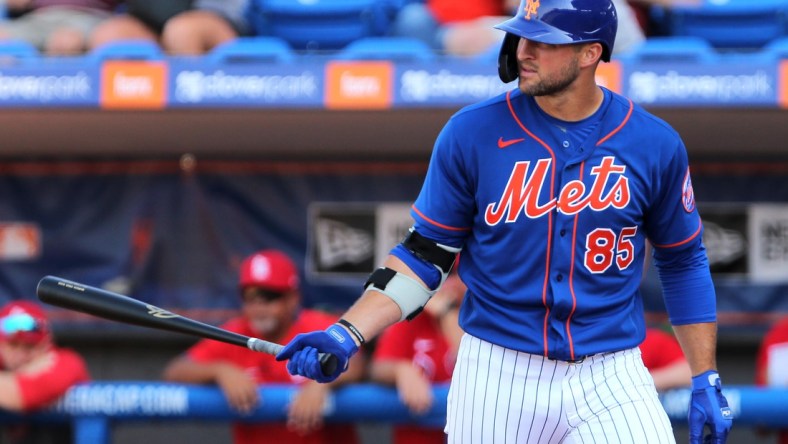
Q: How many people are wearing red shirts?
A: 5